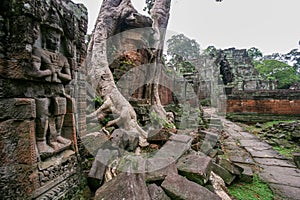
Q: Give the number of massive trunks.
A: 2